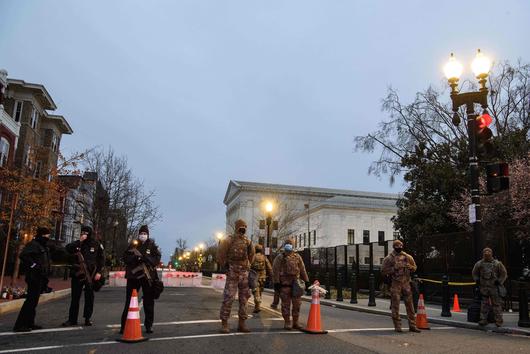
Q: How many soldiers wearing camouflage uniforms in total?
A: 5